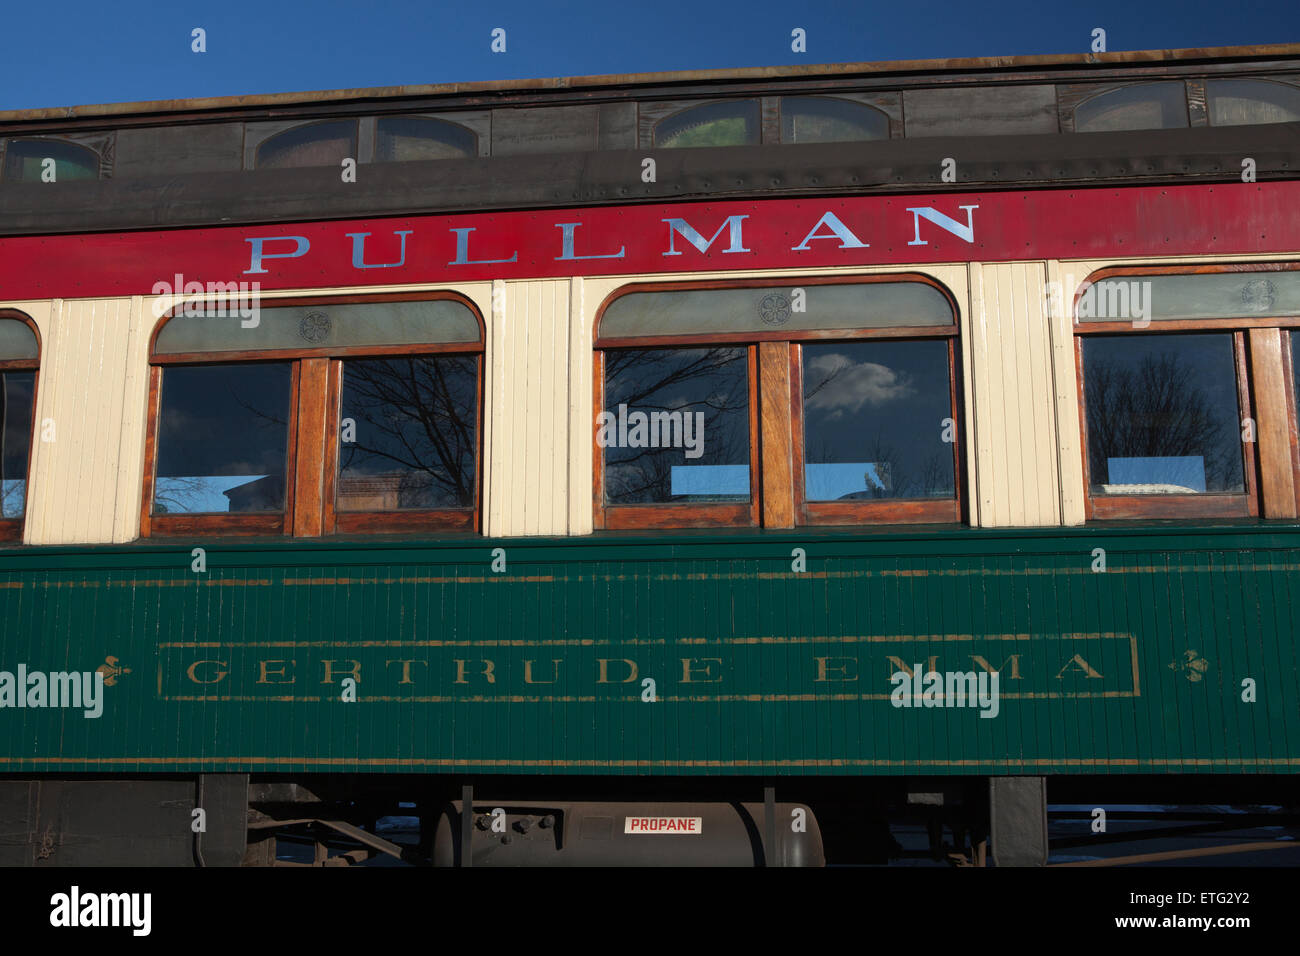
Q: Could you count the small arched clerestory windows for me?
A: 7